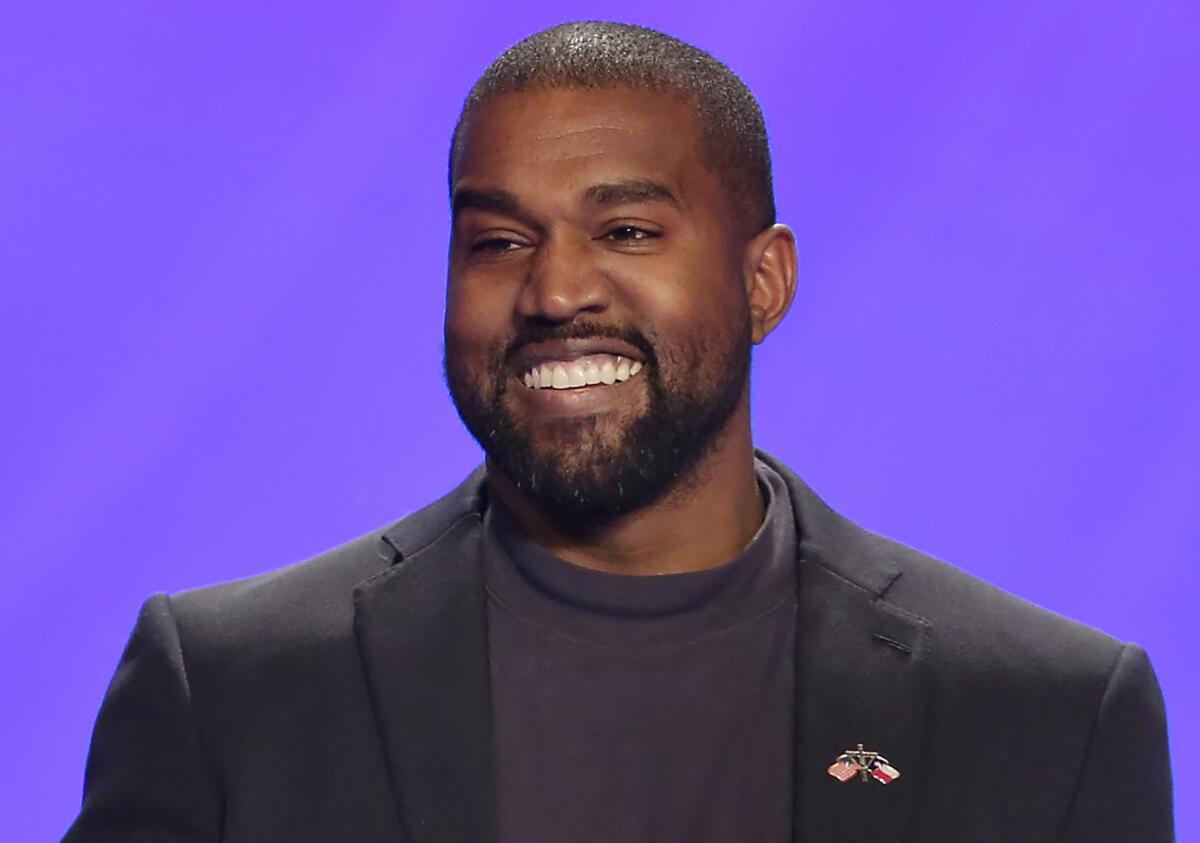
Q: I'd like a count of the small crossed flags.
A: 2